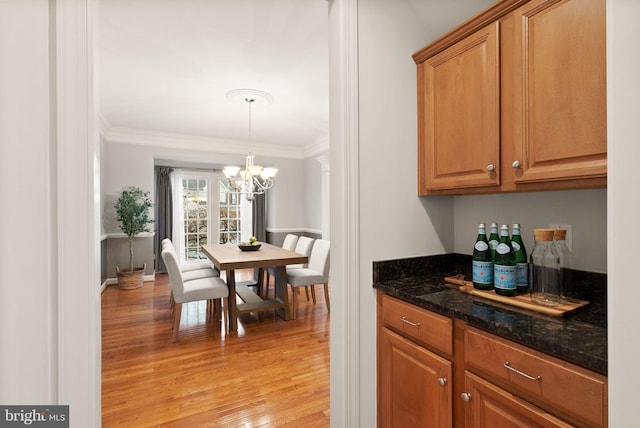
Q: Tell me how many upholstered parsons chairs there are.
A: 6